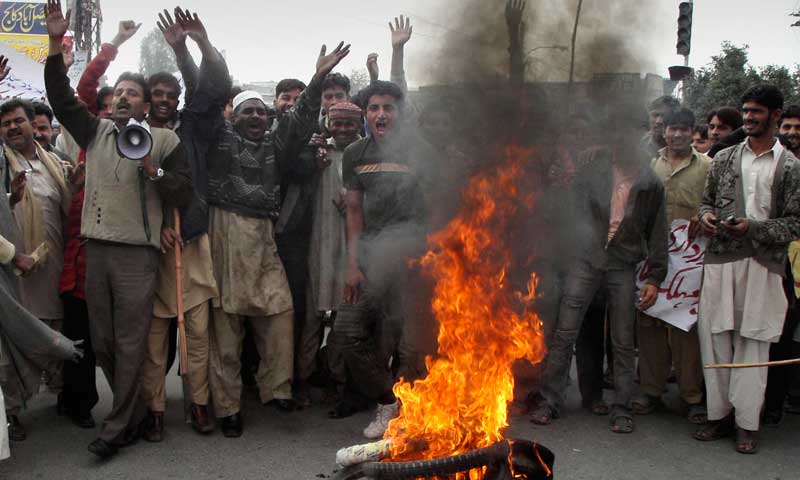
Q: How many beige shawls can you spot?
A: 1